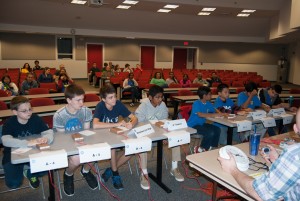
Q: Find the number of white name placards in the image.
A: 11